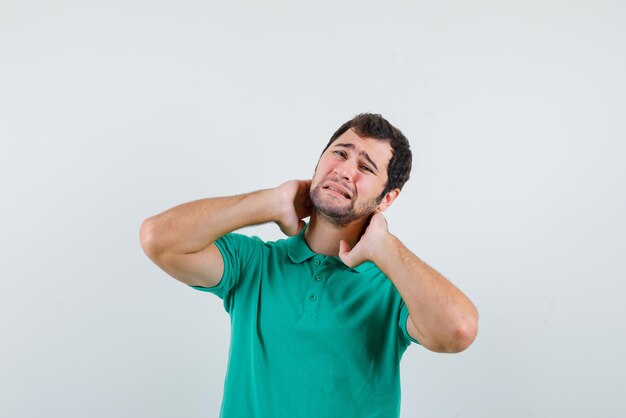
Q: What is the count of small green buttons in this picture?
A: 3